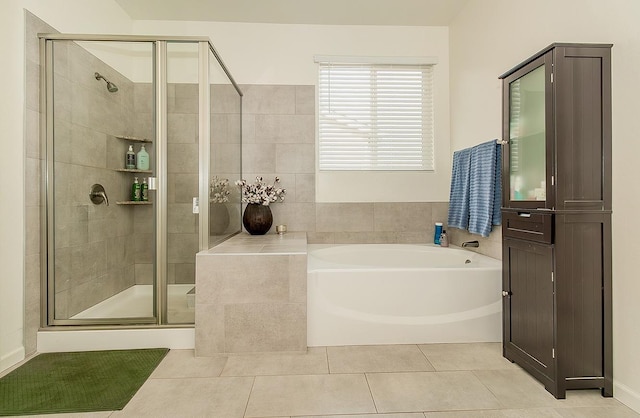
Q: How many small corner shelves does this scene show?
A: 3